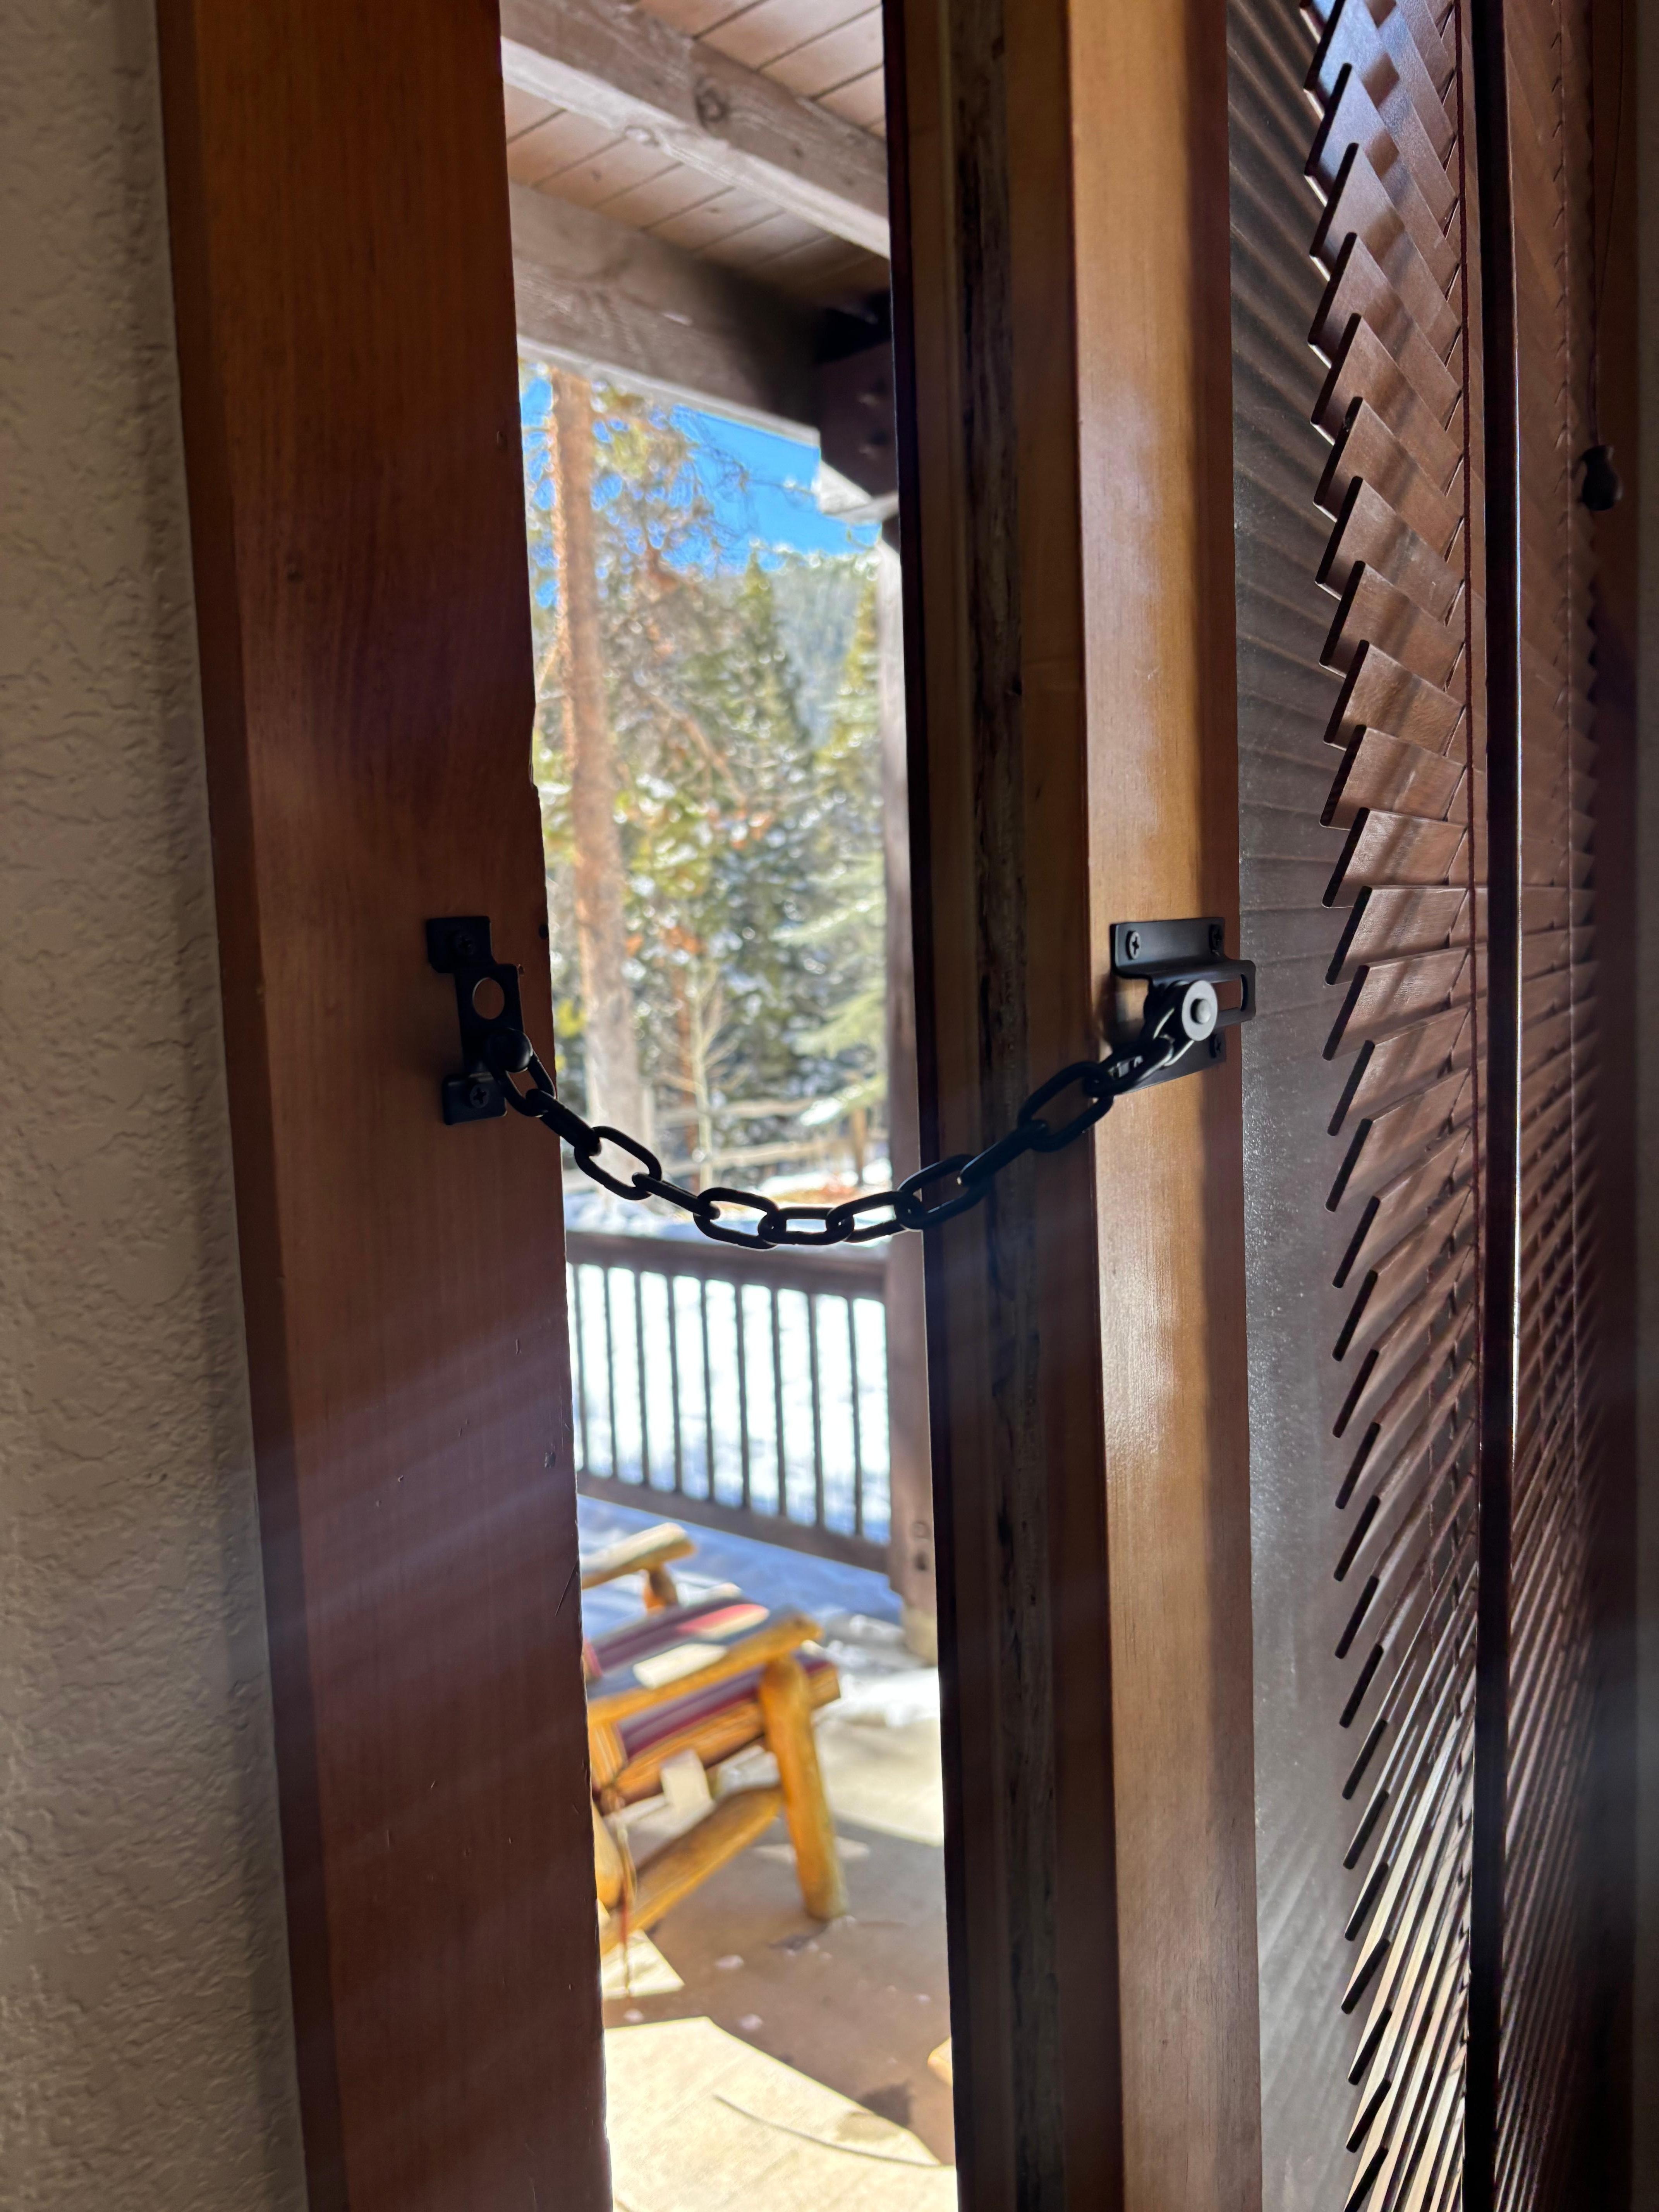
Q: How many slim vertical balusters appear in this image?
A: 9